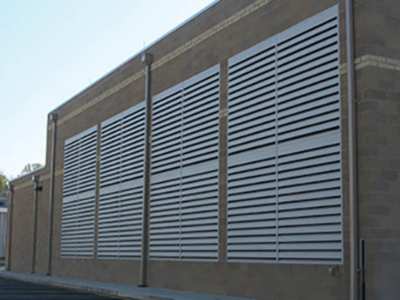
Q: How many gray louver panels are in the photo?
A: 4